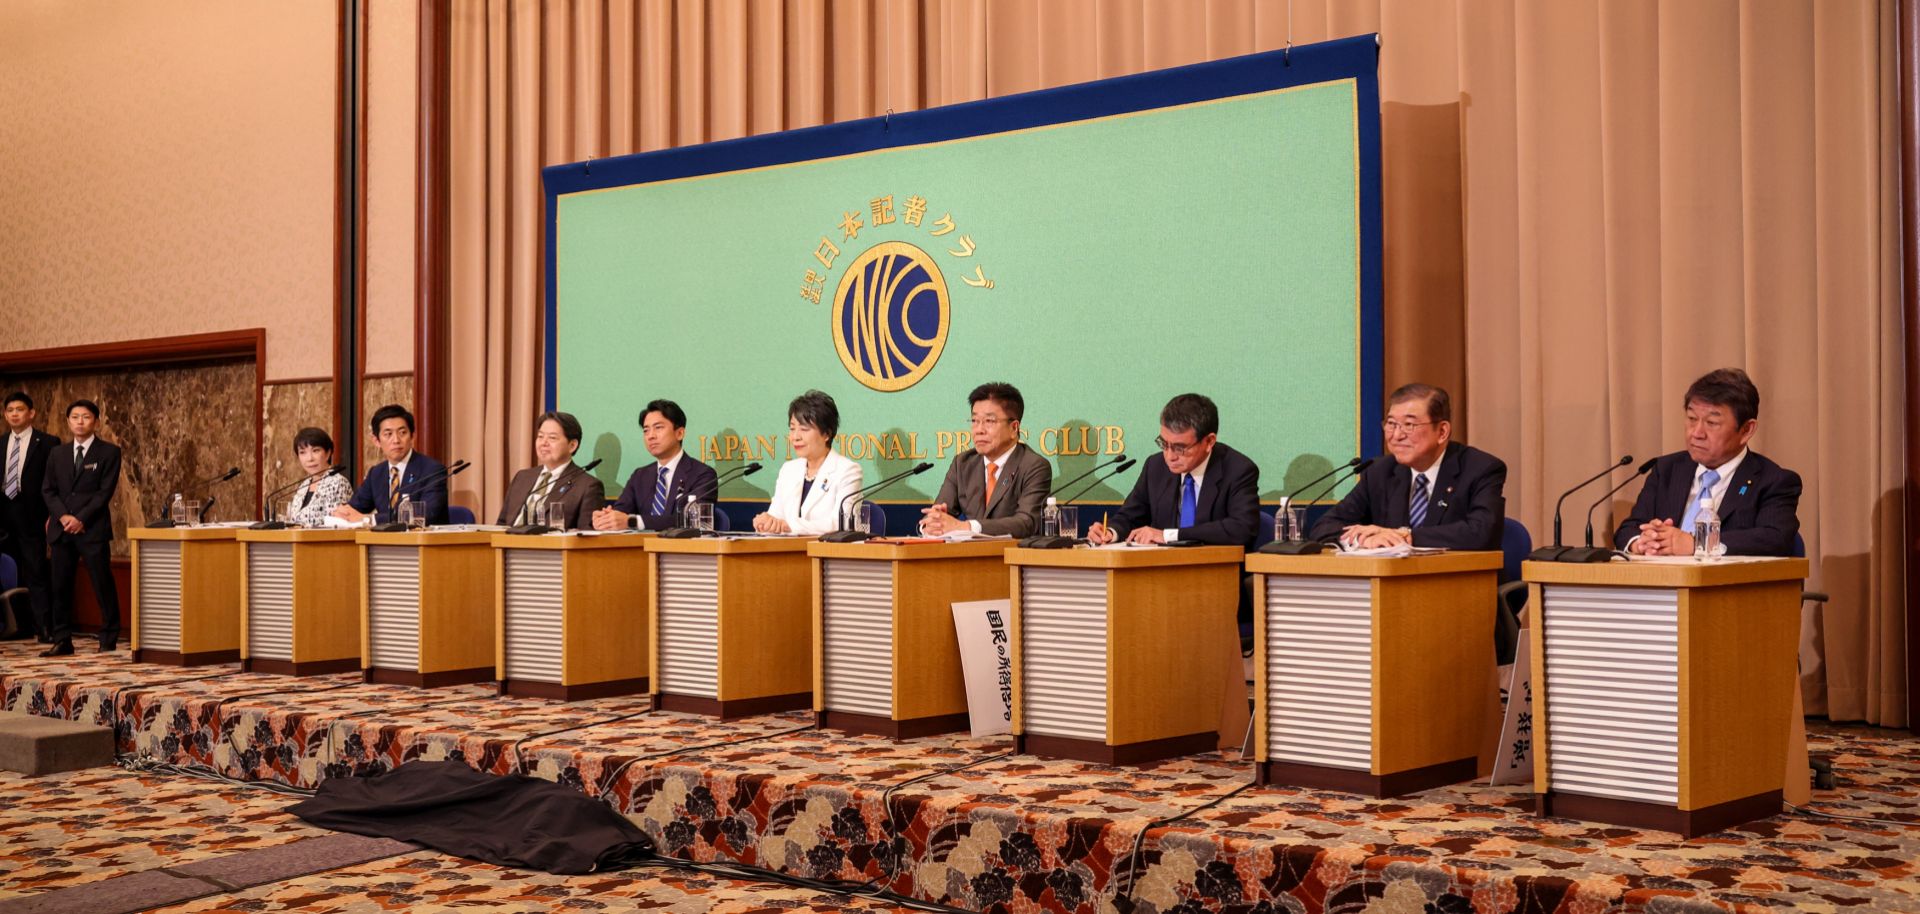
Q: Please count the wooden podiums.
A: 9